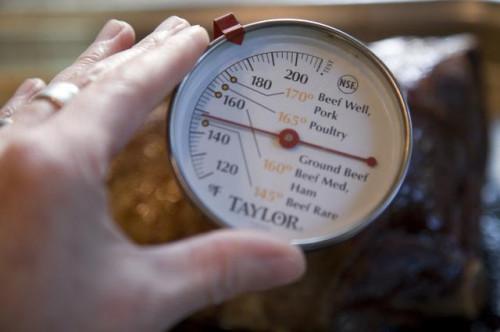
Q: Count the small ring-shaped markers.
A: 4